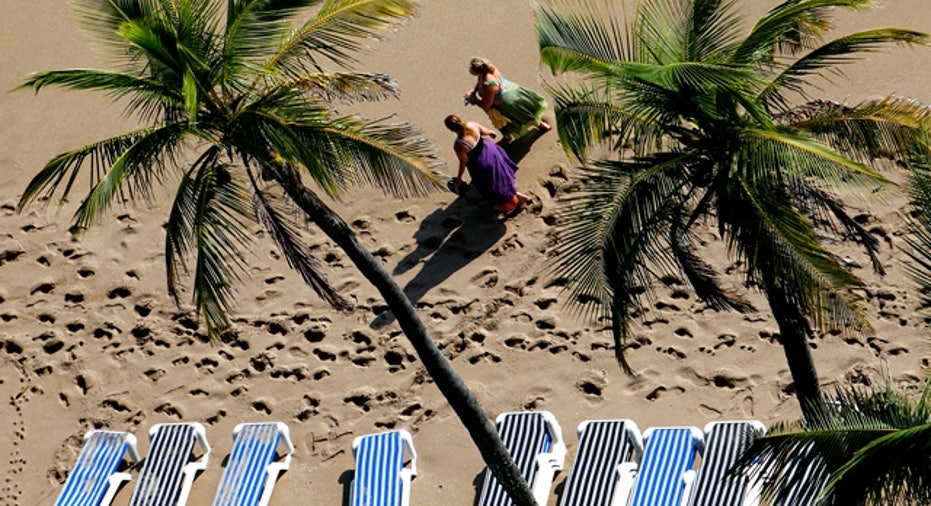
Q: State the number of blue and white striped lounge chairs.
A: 4